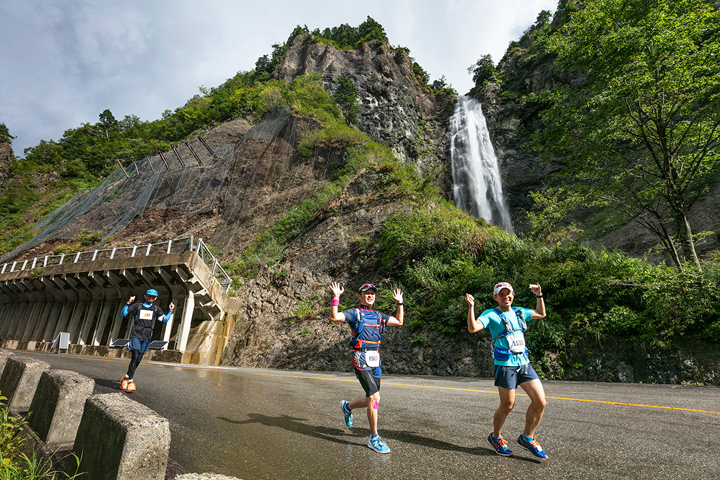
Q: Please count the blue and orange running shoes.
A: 2